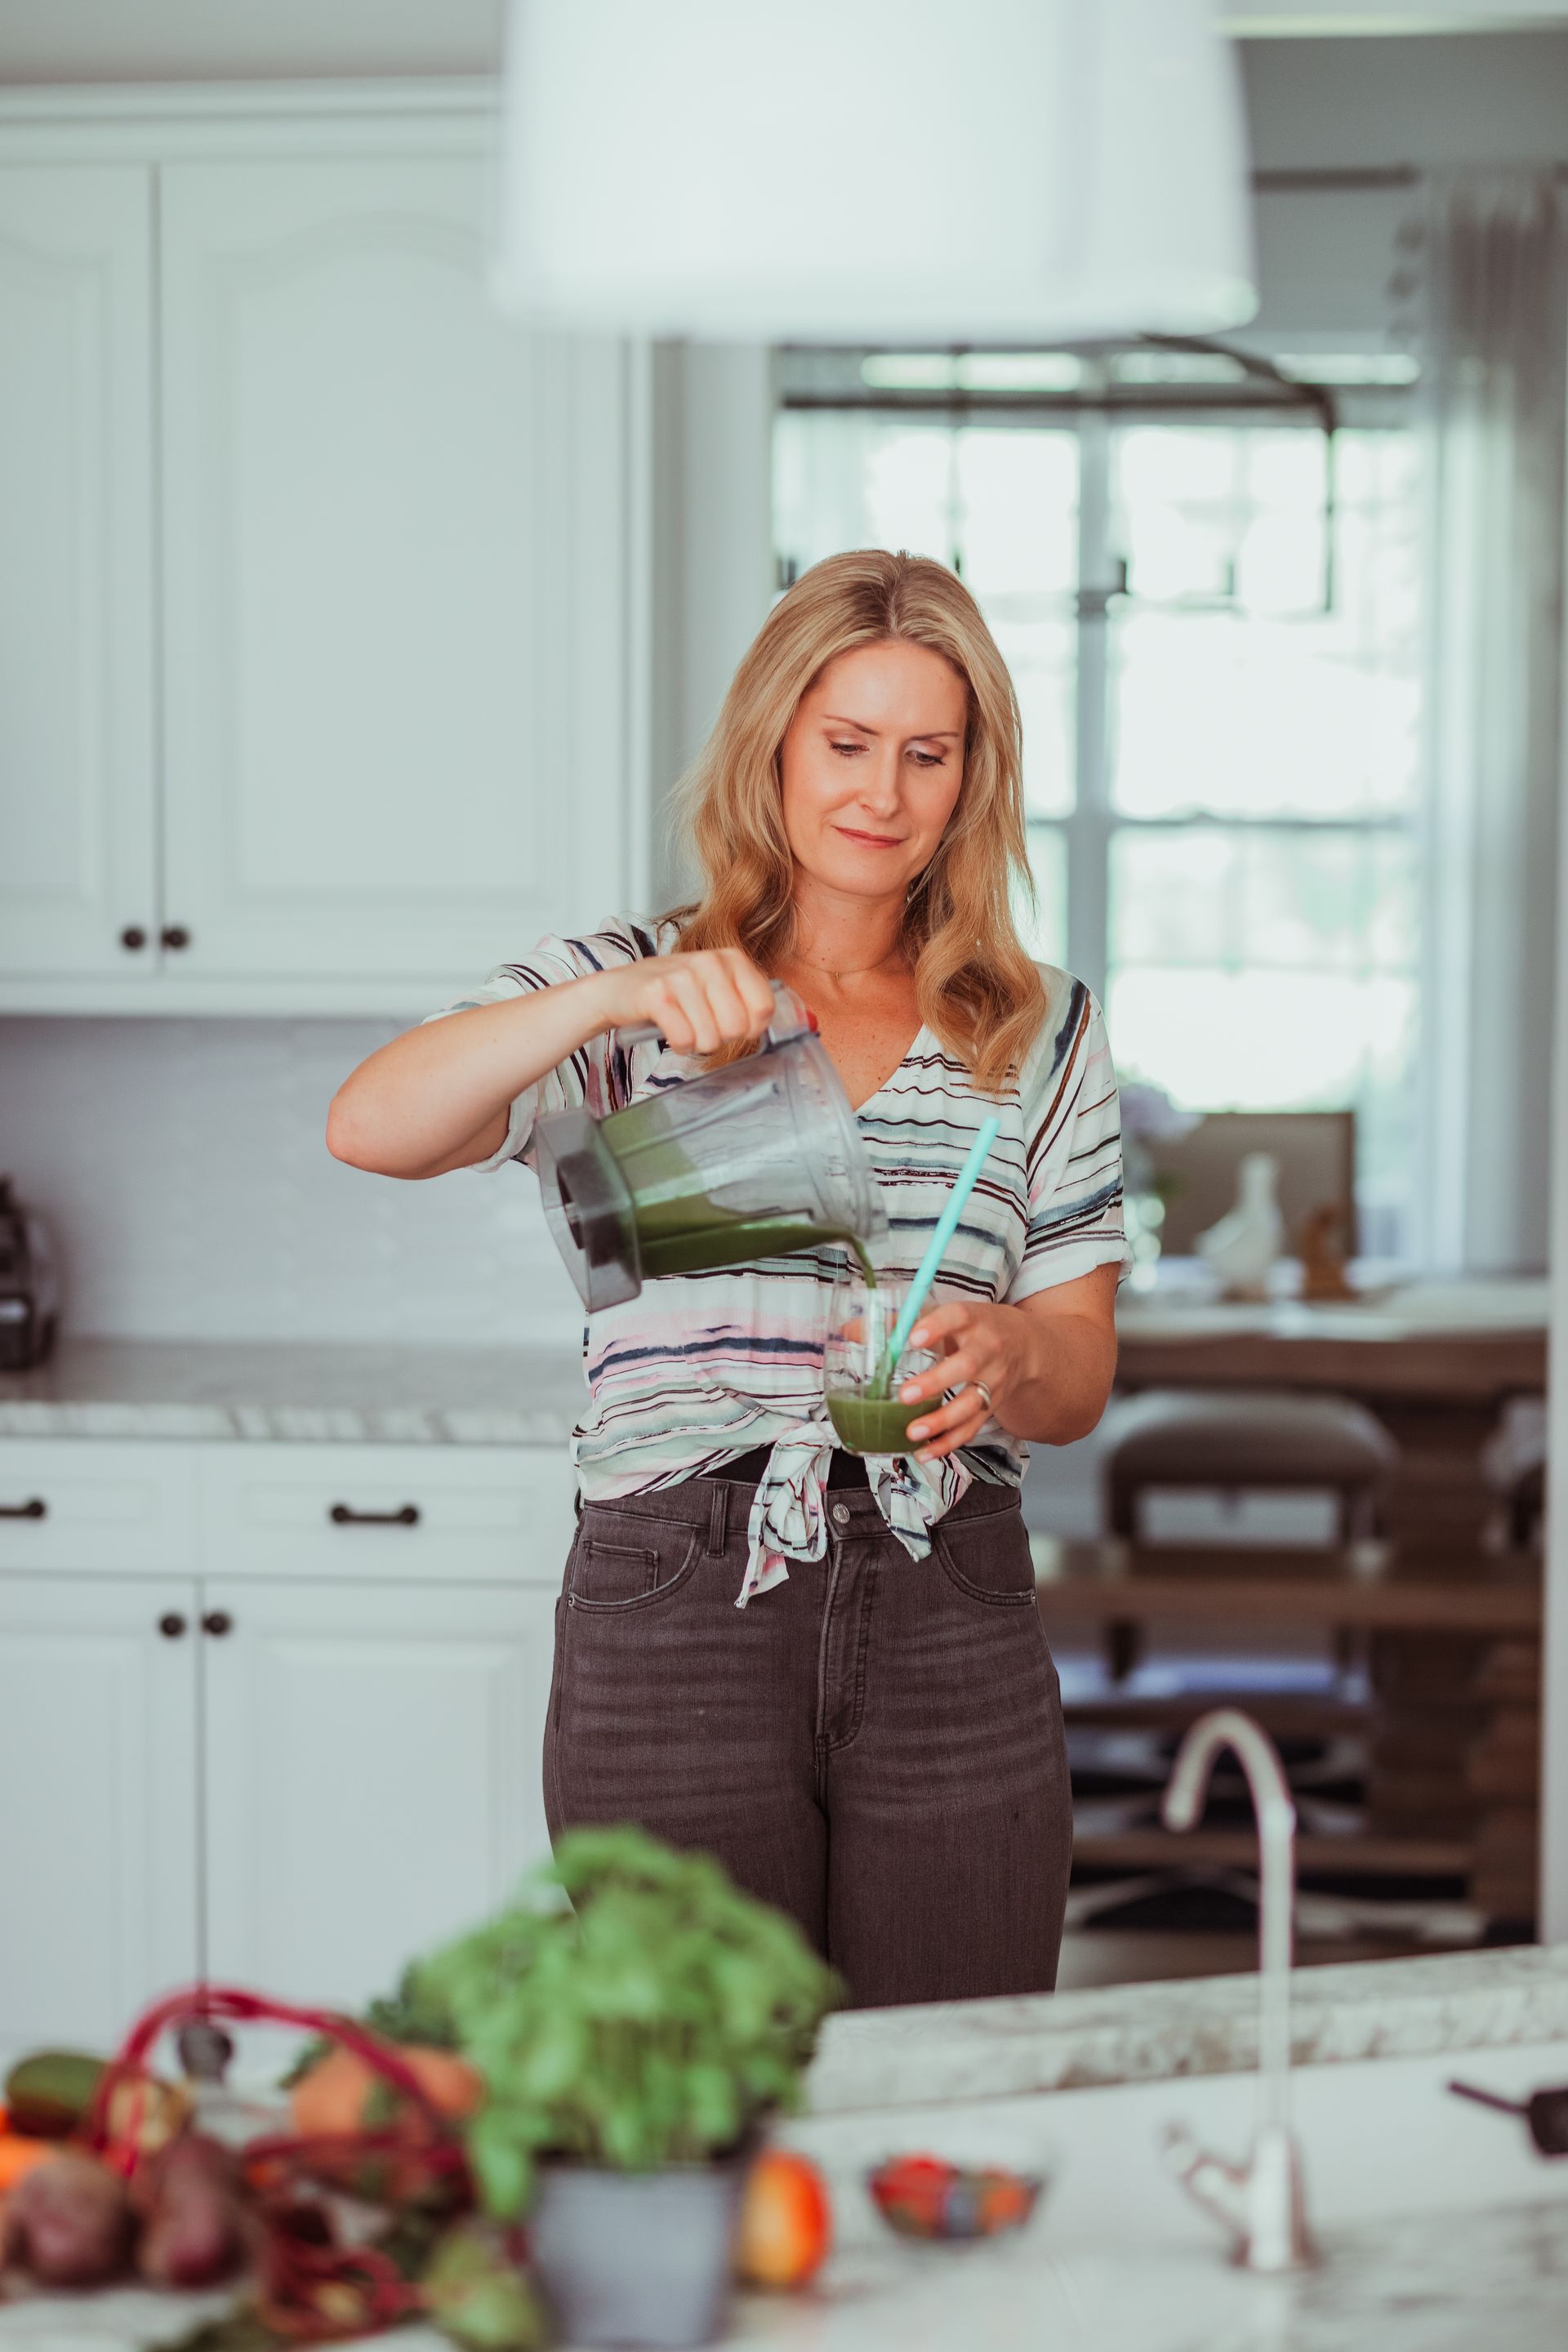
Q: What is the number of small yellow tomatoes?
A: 0